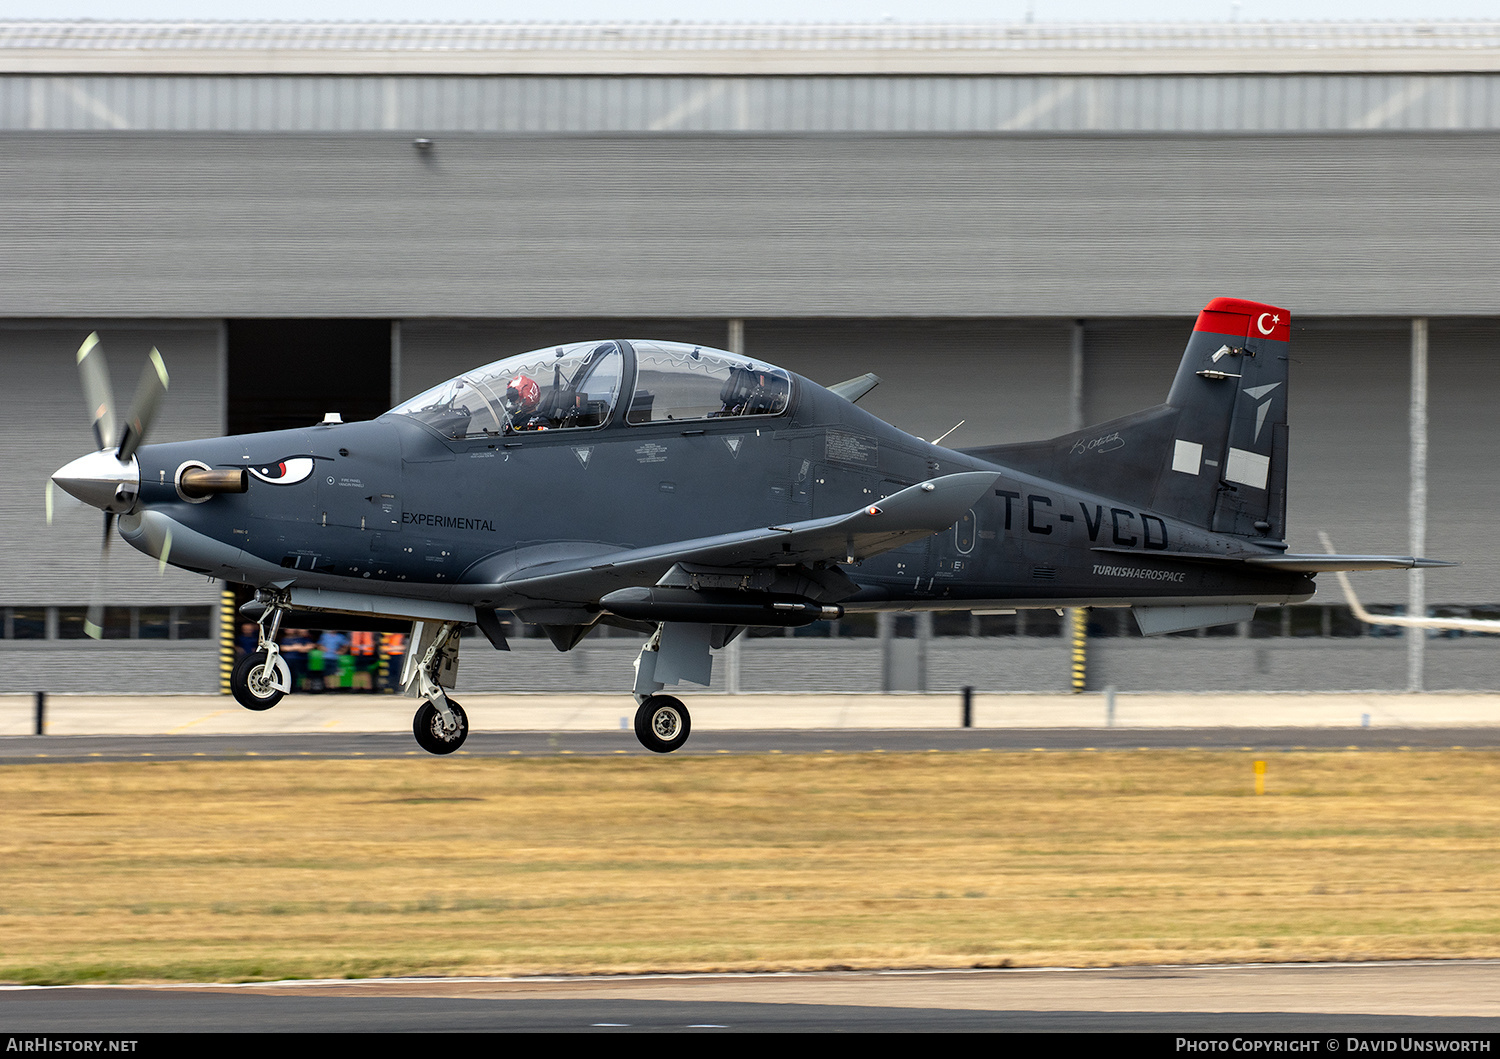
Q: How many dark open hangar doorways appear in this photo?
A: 1